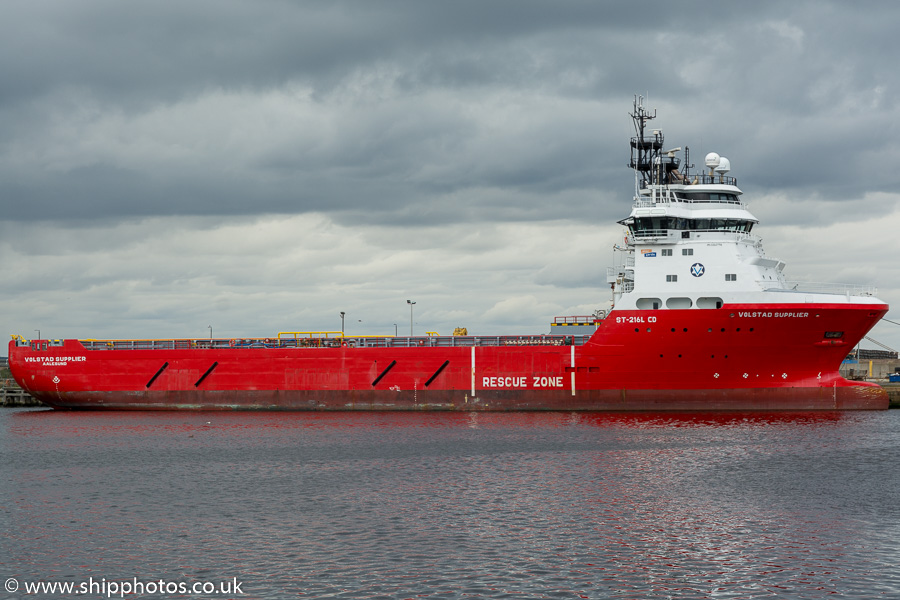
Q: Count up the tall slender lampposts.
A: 5